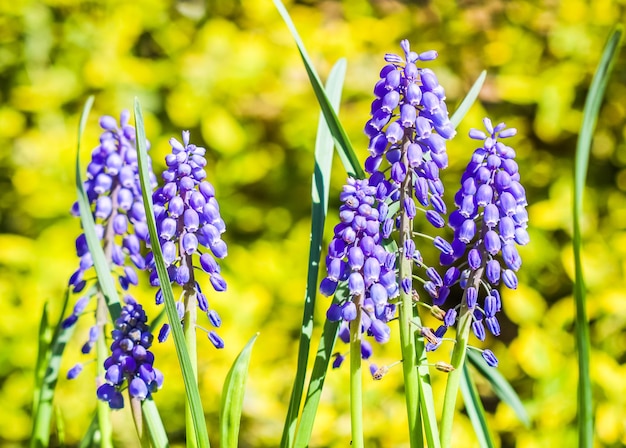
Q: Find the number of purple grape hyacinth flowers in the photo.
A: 6